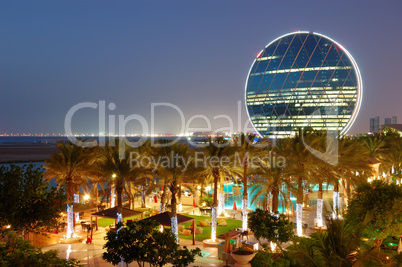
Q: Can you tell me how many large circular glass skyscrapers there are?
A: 1